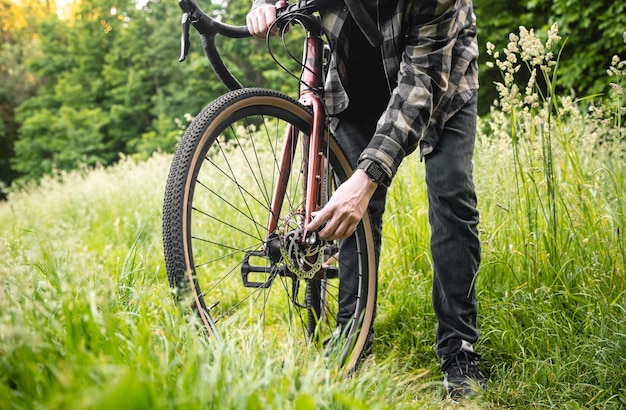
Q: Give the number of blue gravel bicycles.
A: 0